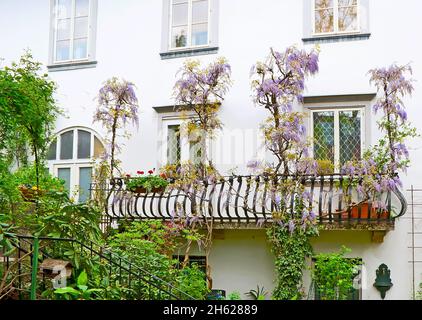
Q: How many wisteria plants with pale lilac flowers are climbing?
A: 4